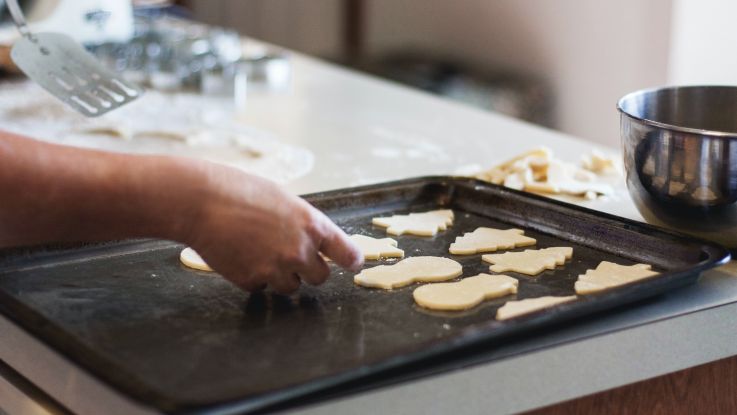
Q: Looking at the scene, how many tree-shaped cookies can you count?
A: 5